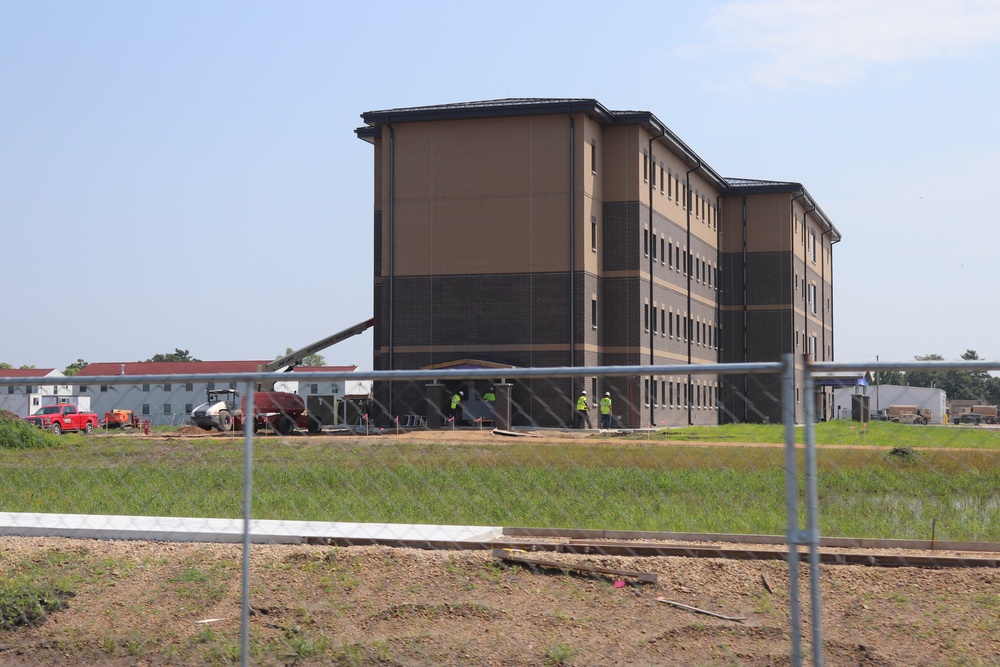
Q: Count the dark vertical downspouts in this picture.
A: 10